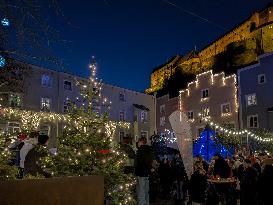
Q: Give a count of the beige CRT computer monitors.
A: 0